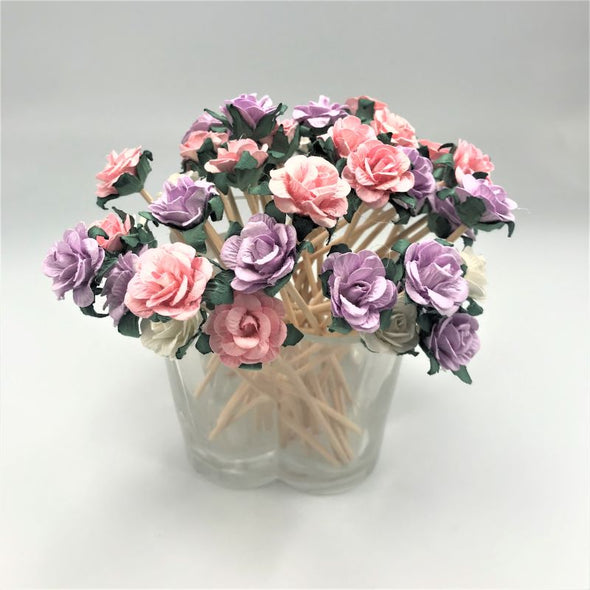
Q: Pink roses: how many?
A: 14